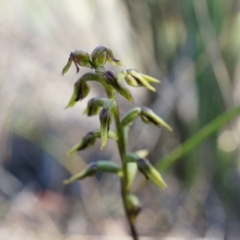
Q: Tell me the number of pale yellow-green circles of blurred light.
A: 1